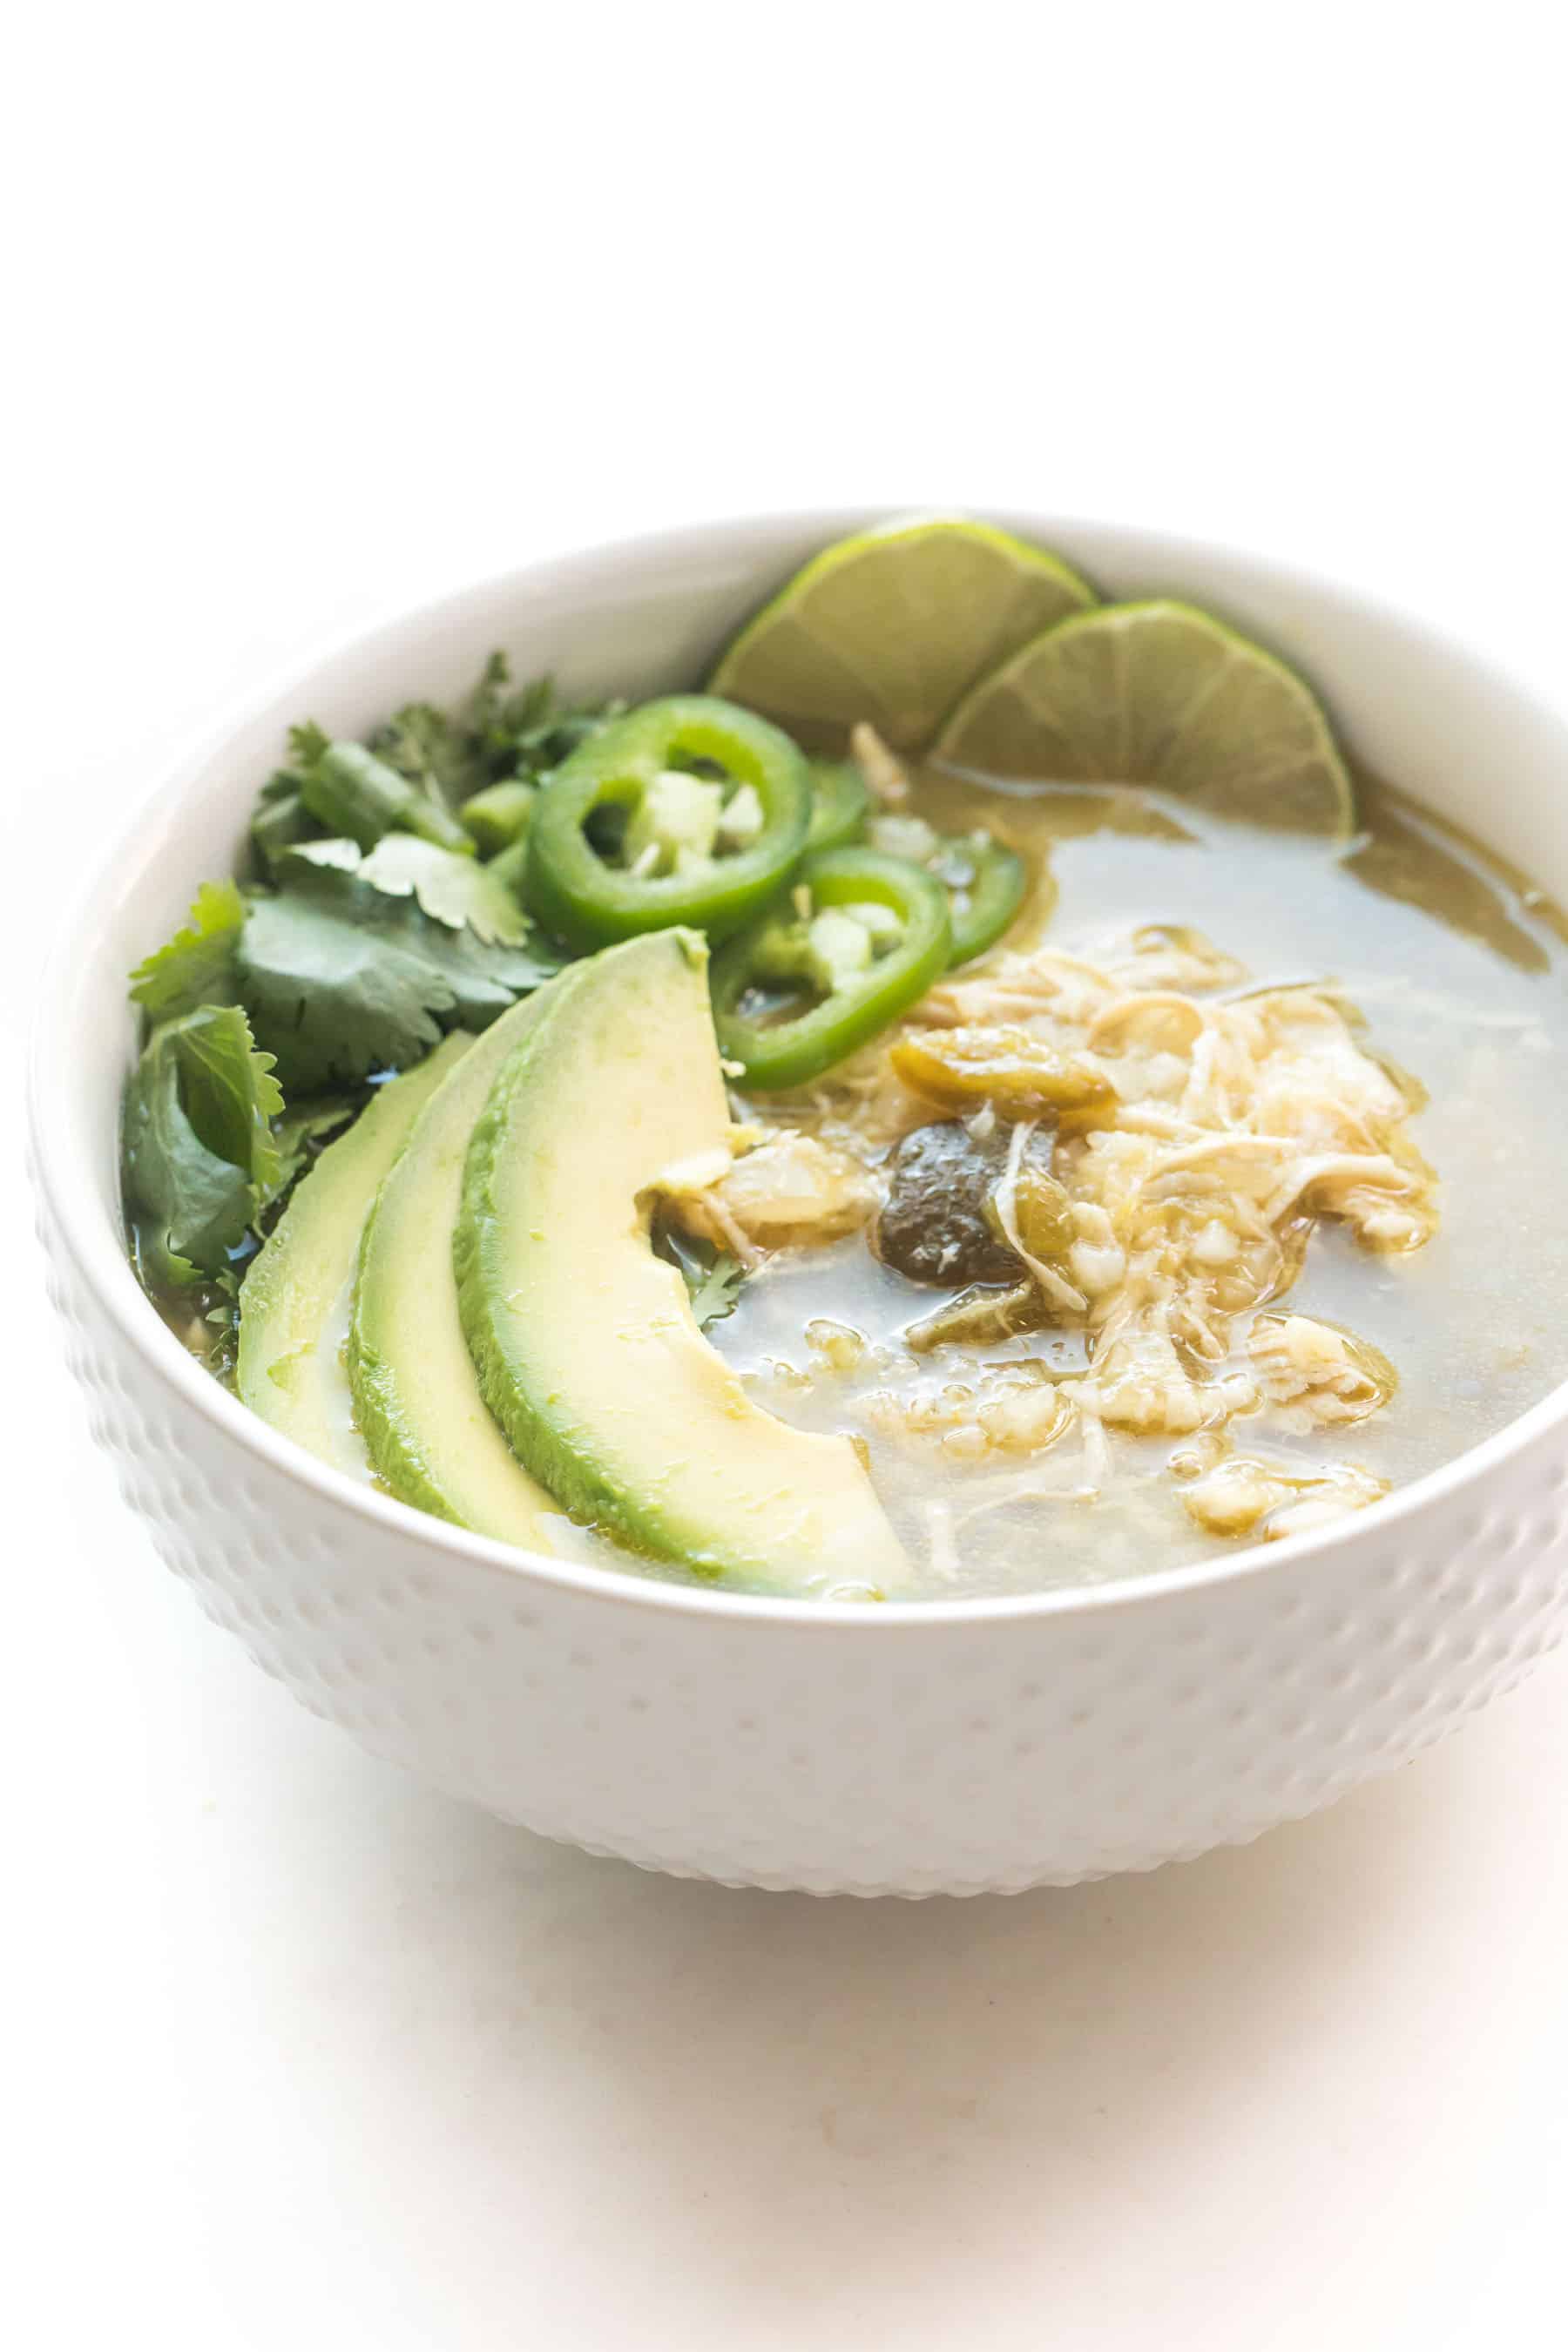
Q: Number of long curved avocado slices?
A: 3